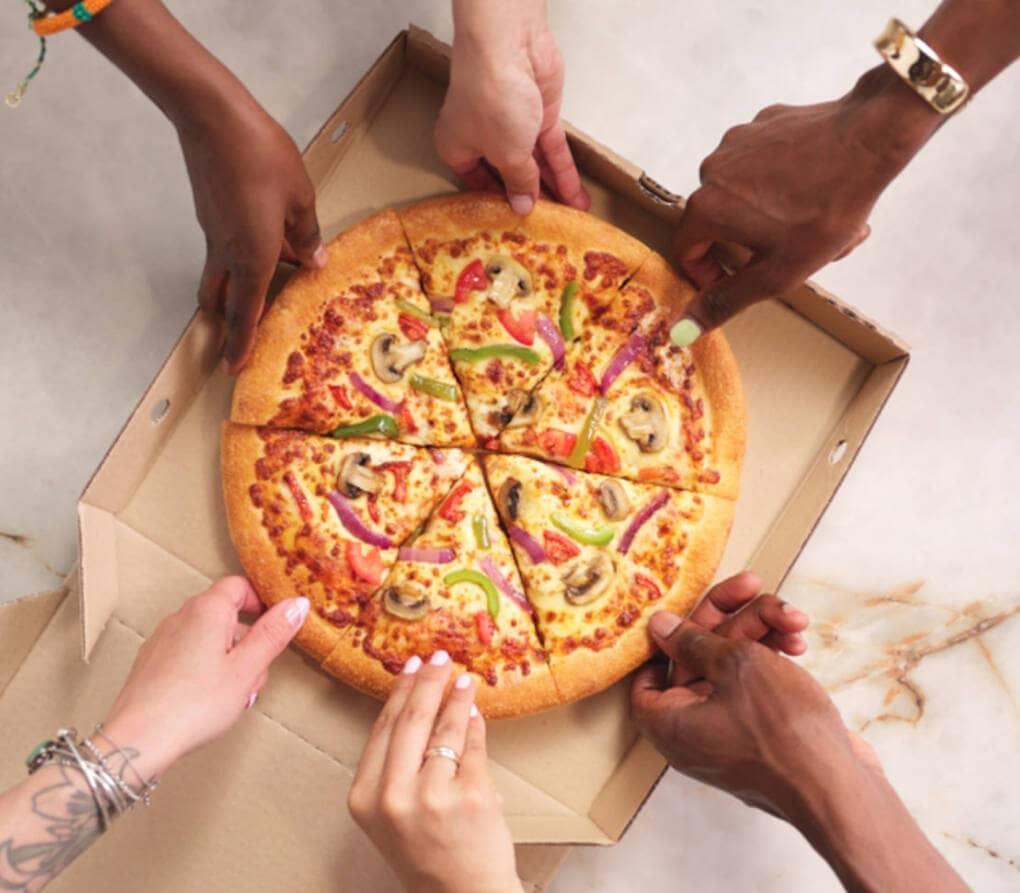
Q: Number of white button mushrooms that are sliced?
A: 9